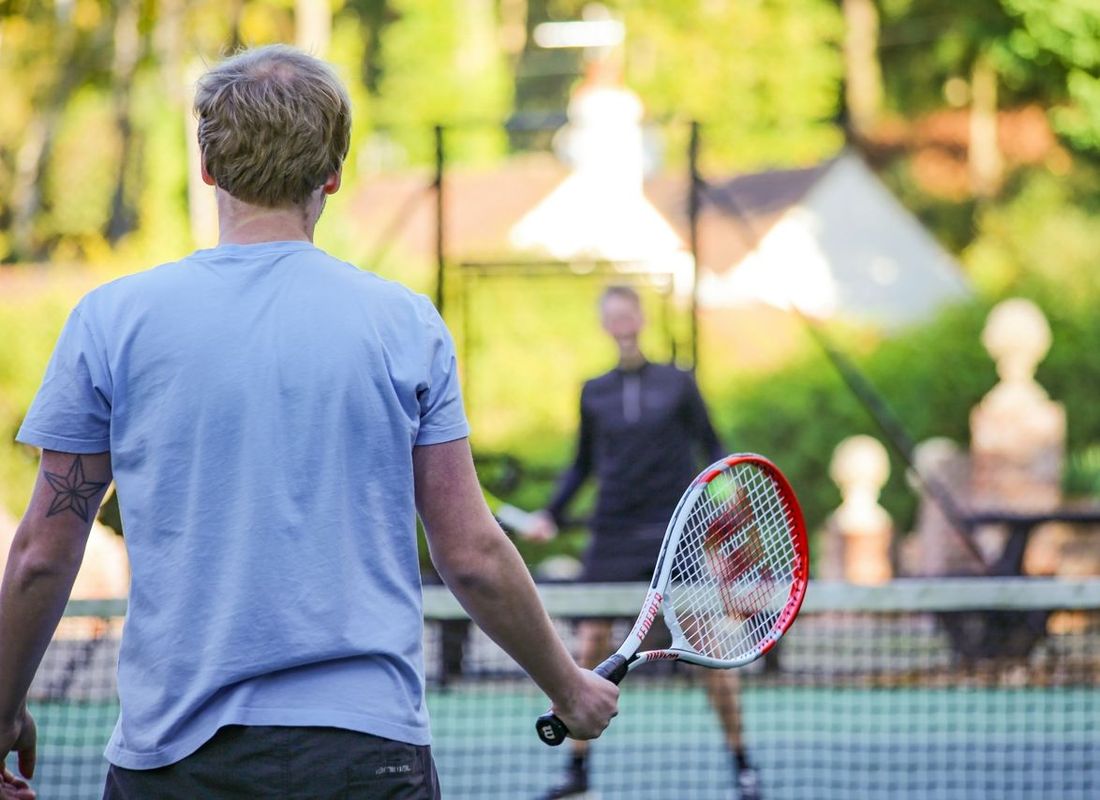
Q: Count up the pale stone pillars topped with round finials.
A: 2